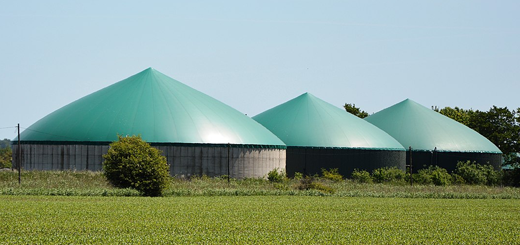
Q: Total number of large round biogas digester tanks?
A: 3